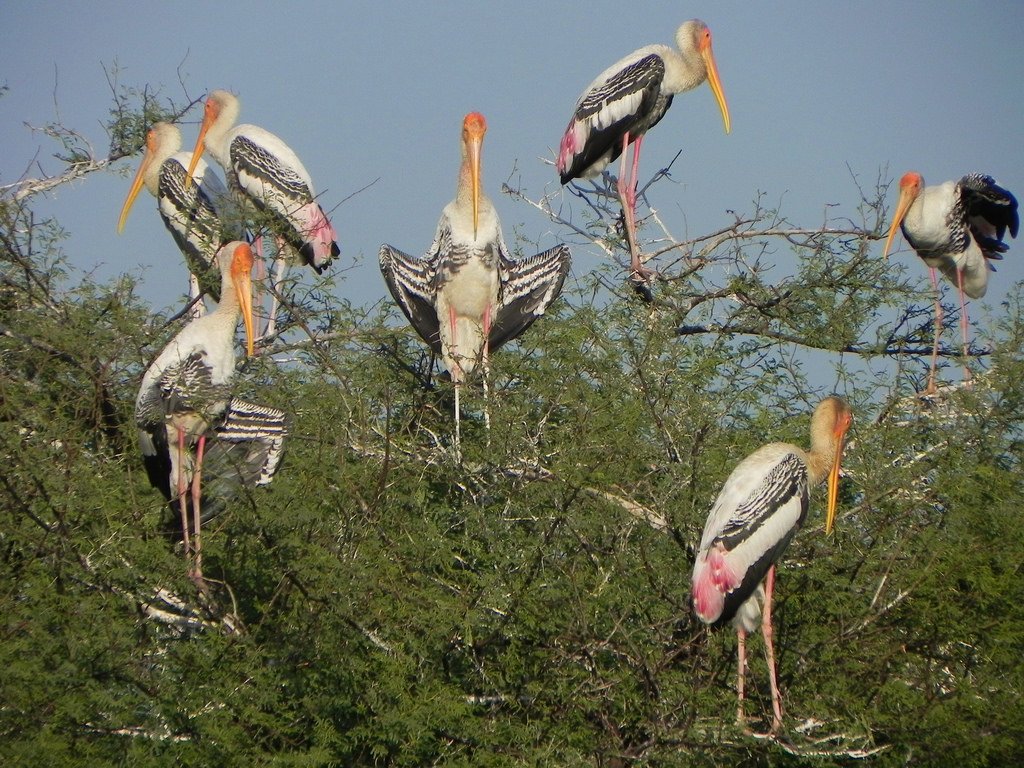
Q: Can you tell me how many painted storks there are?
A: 7